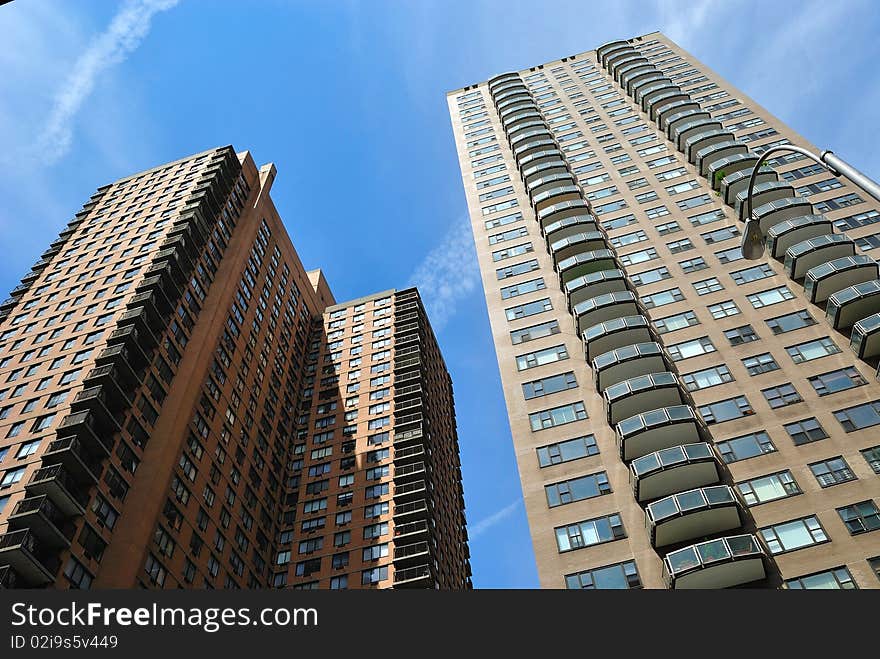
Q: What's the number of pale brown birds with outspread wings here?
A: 0